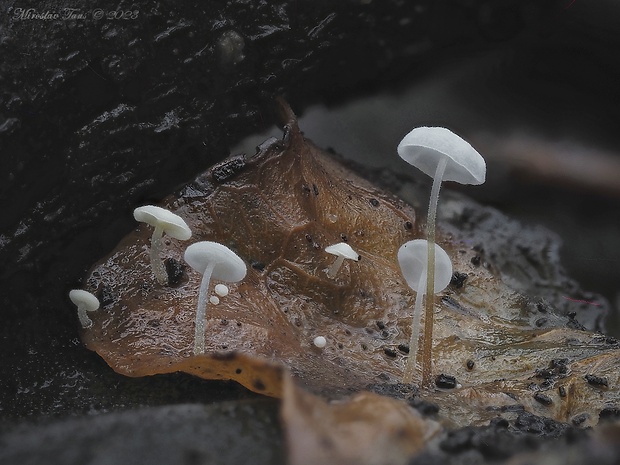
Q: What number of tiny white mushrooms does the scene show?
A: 9